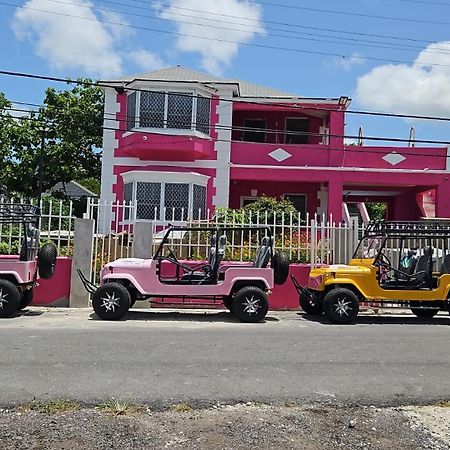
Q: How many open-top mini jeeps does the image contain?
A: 3